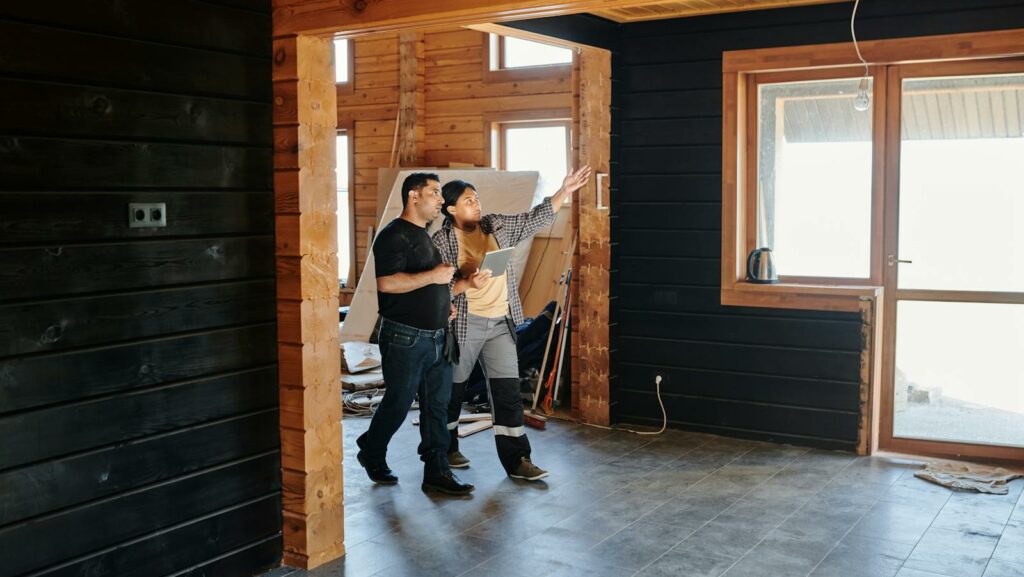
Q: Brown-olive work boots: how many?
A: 2